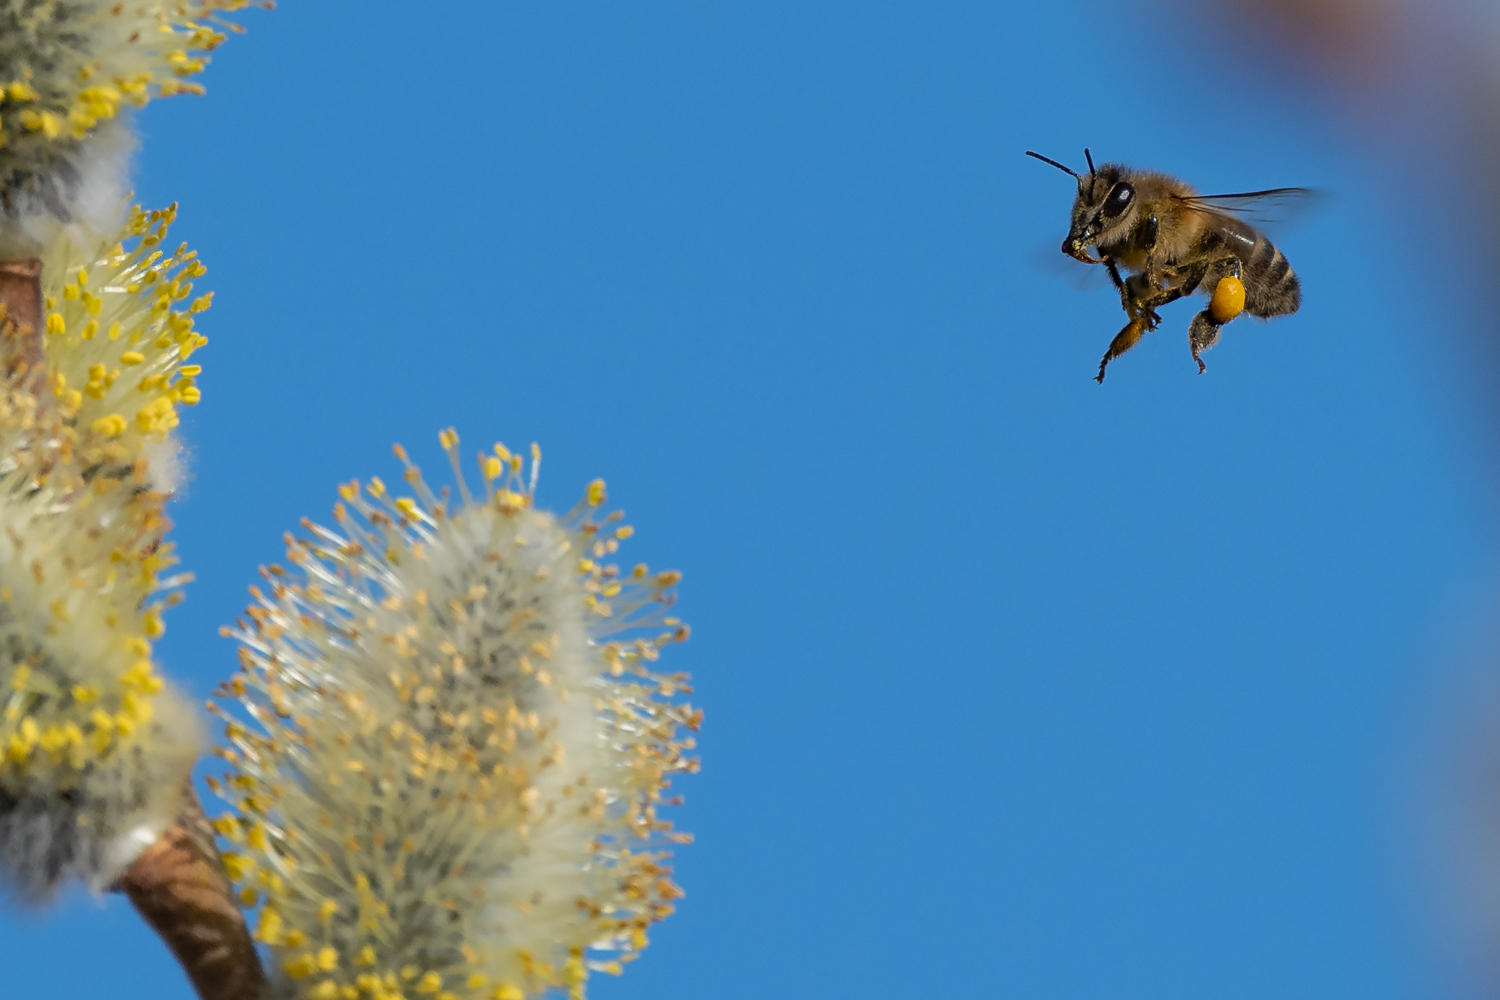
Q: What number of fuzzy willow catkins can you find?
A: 4